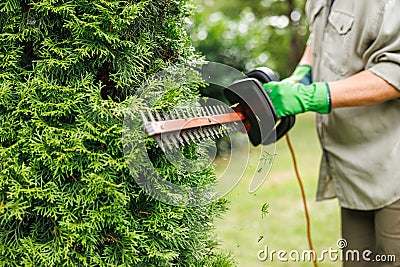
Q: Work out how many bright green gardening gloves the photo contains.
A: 2